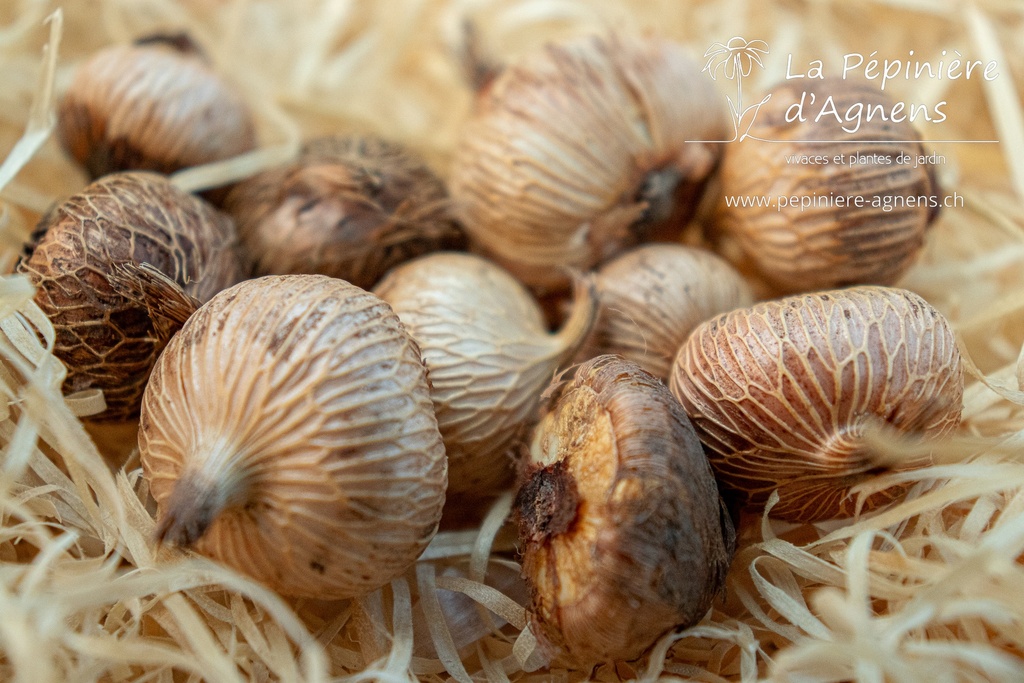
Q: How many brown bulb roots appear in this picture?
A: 10